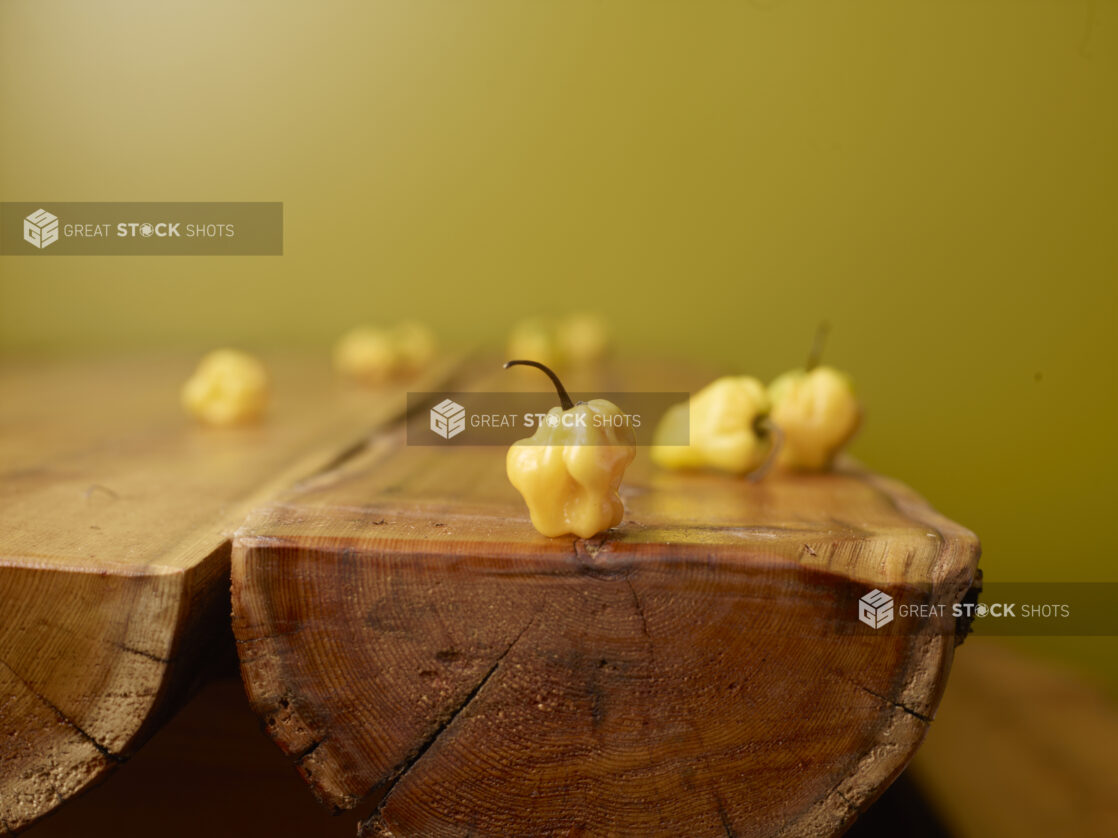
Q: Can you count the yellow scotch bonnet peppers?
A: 8